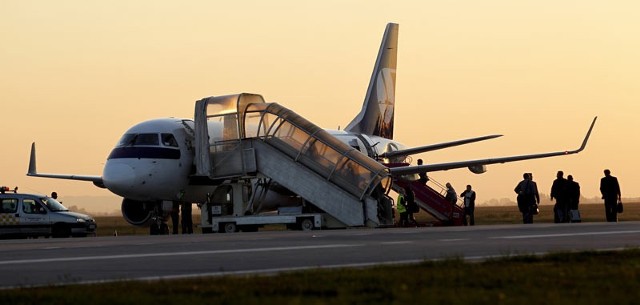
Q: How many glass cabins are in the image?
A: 1